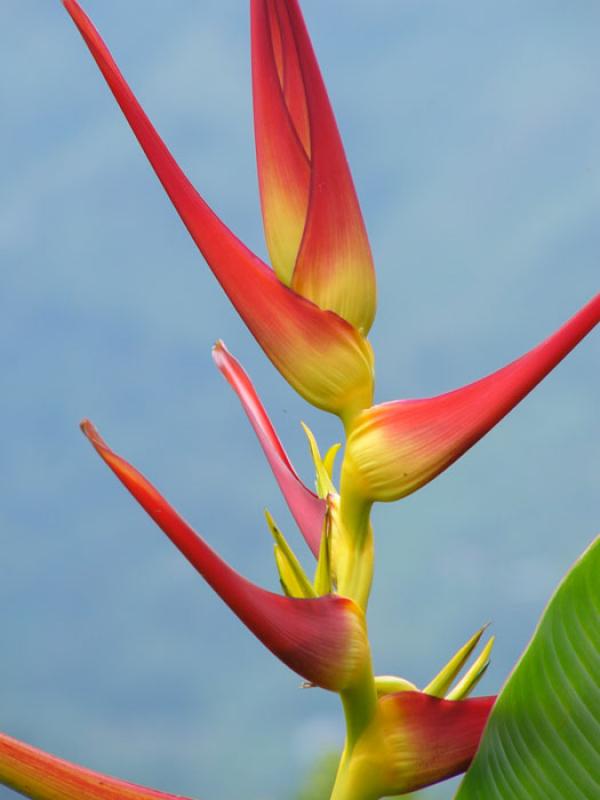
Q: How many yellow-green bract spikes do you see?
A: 7